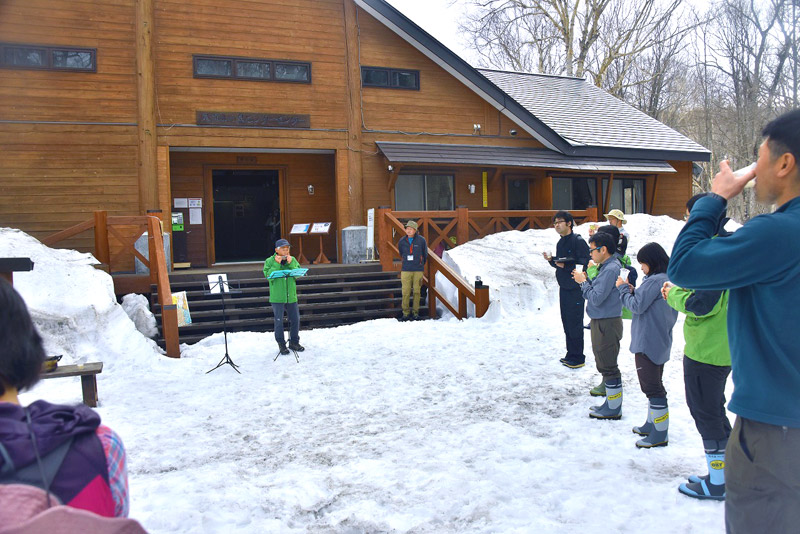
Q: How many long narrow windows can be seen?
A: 3